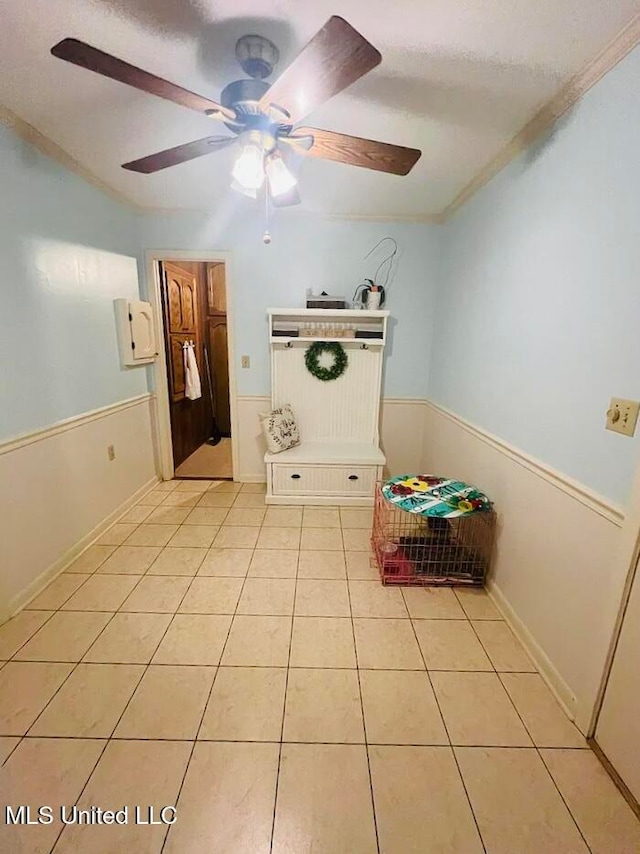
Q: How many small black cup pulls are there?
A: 2